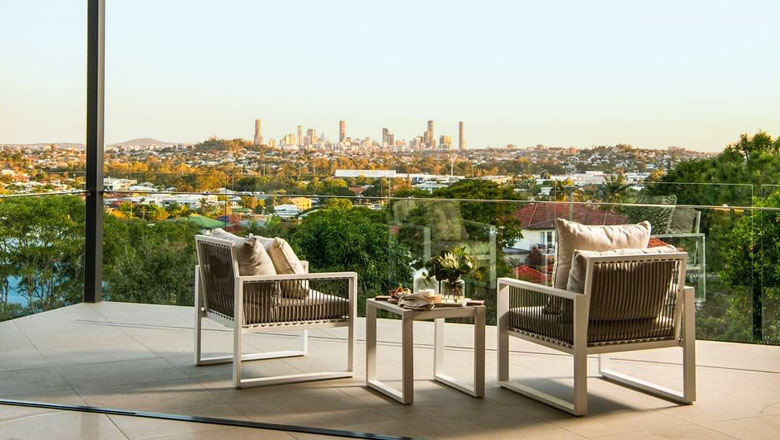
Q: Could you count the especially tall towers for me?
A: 4